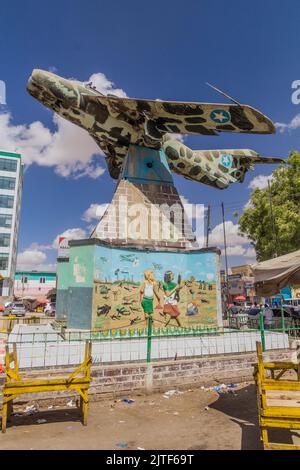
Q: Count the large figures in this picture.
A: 2